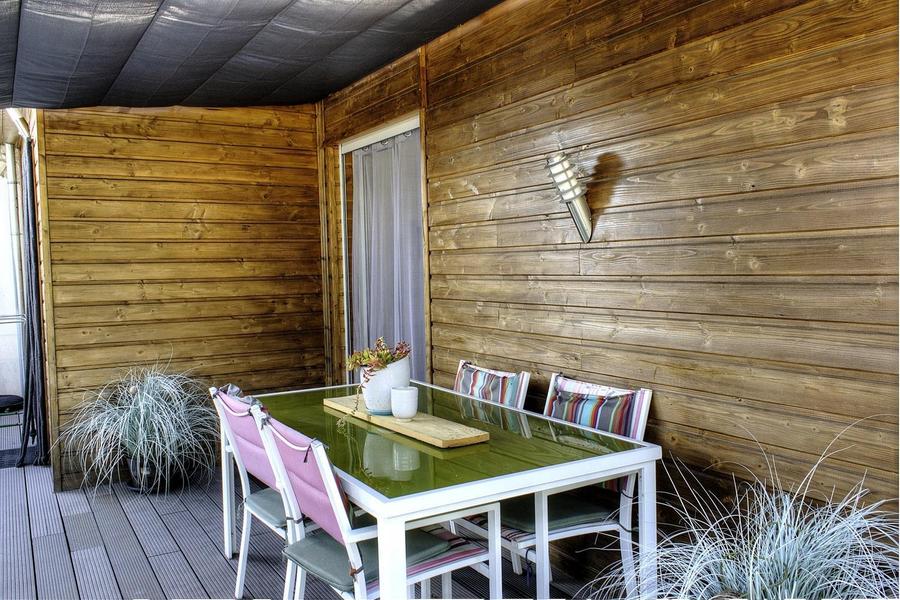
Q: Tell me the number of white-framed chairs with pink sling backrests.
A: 2